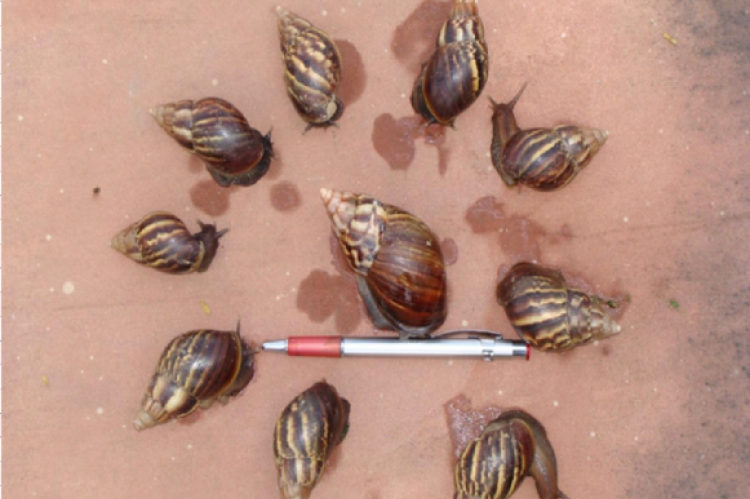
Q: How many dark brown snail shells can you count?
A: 10